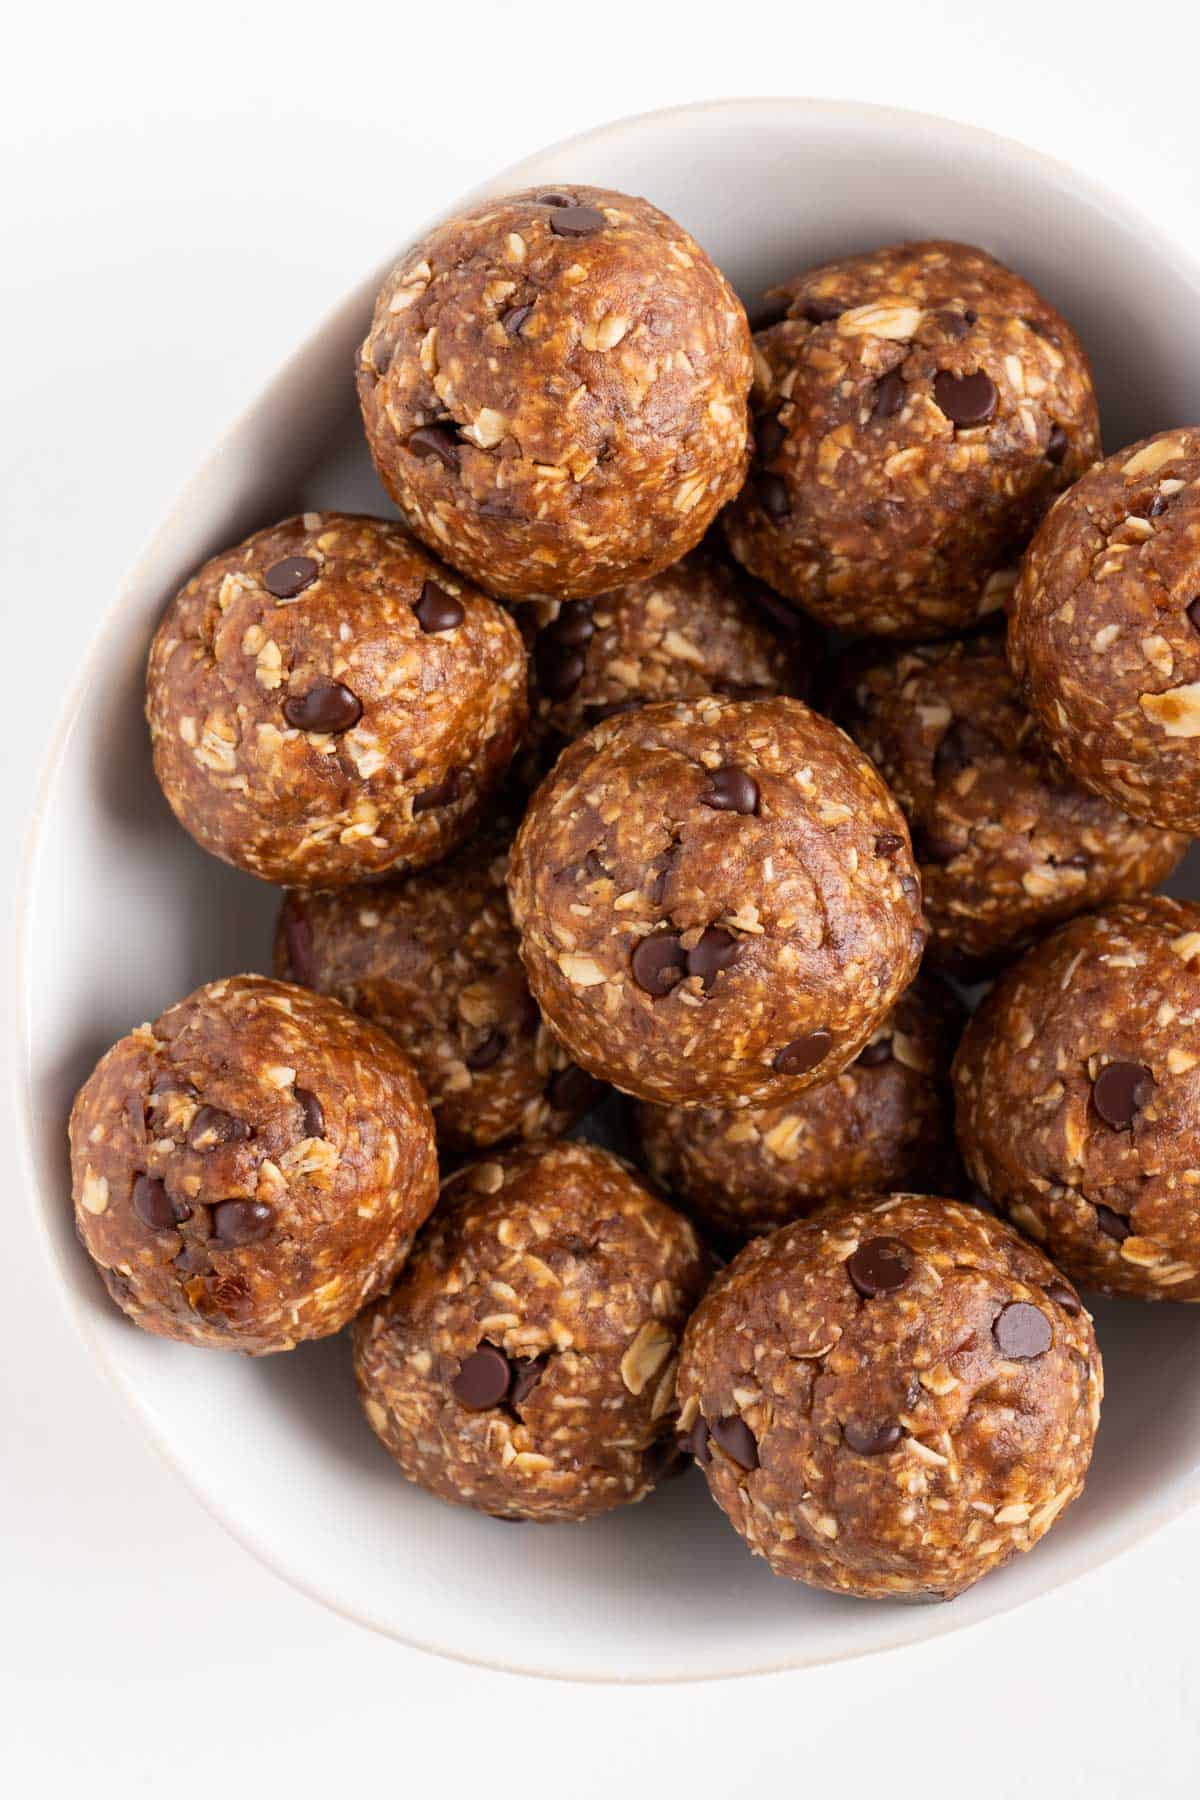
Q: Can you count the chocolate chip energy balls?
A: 13